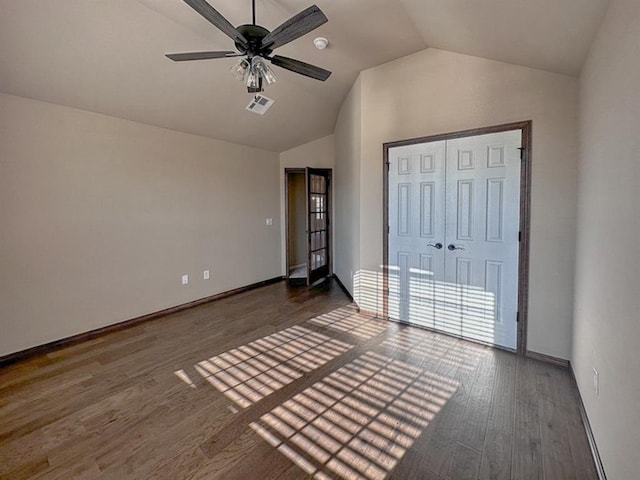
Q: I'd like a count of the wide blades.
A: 5